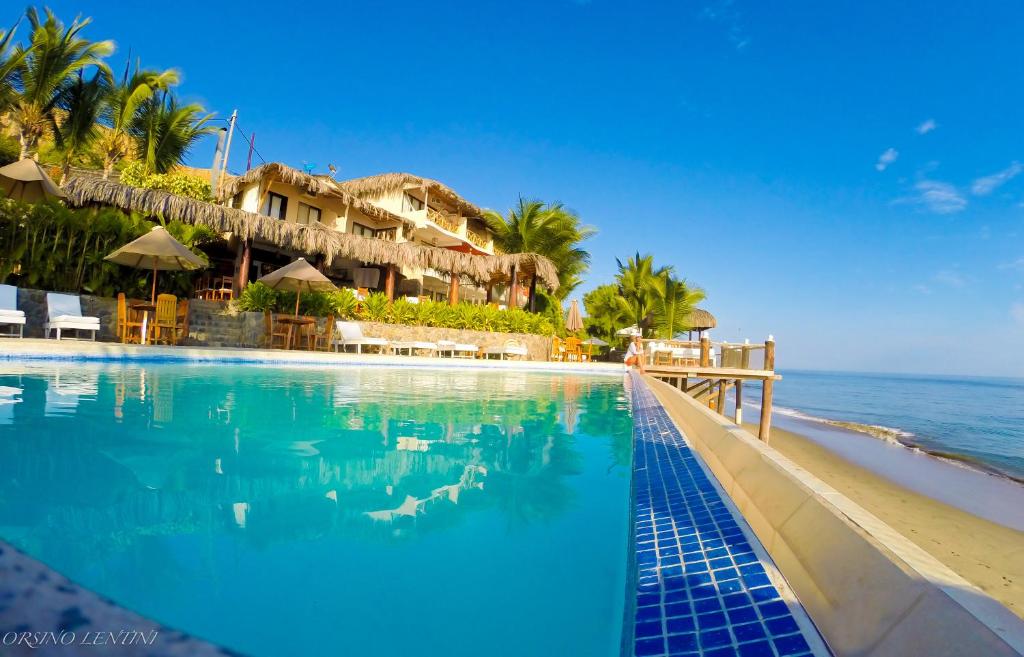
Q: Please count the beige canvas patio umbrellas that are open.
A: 3